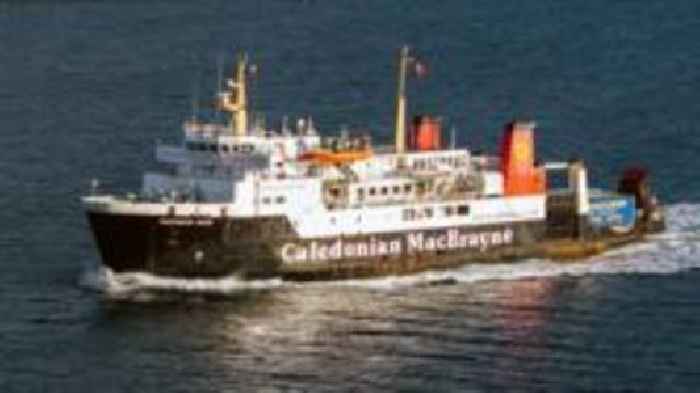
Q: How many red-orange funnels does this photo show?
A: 2